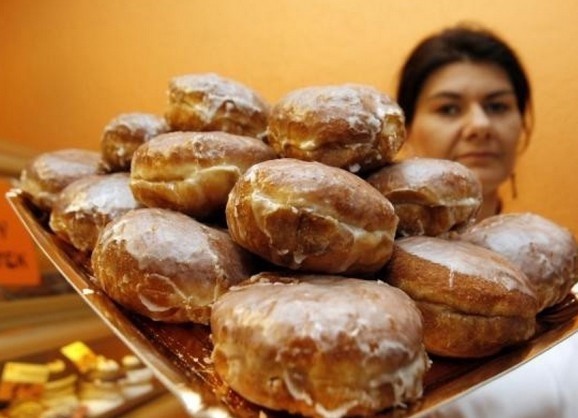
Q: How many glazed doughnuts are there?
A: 12